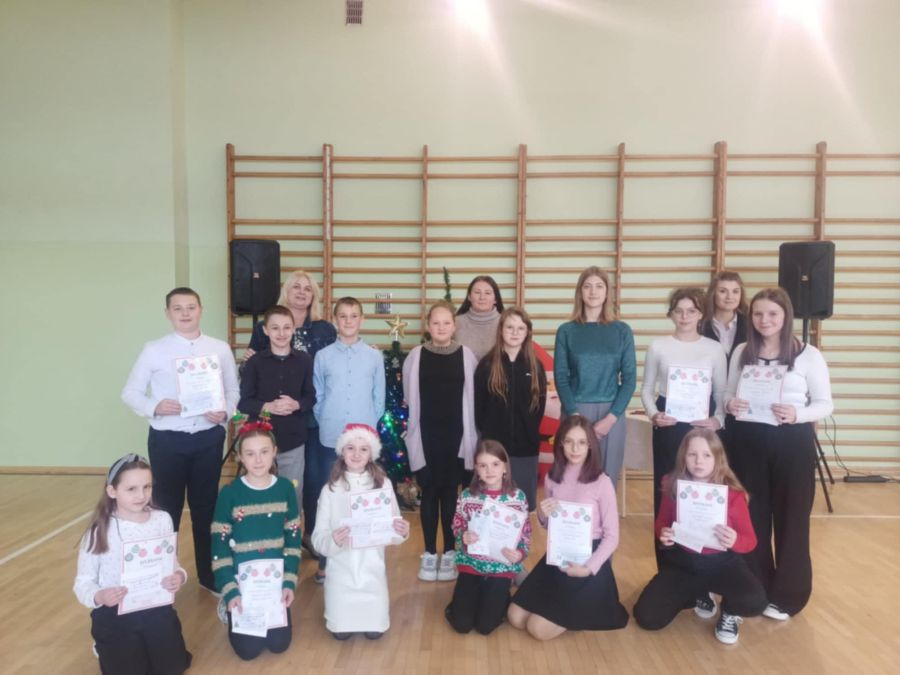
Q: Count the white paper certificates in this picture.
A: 9